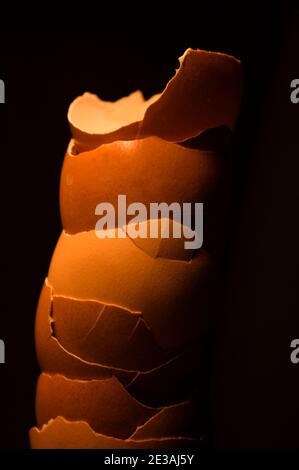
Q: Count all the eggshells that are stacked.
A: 6